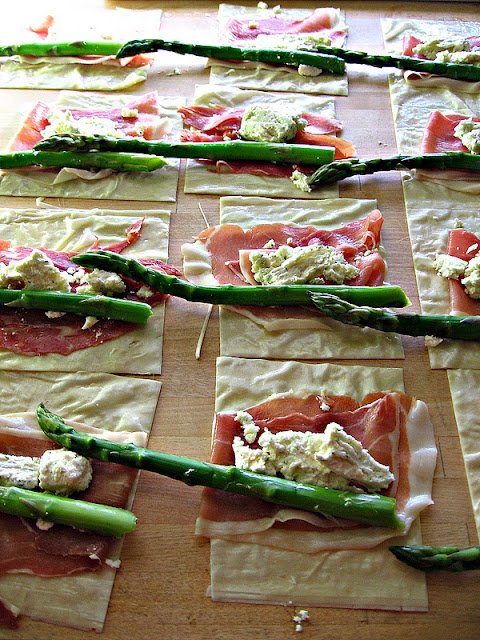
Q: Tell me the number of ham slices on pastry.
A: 11